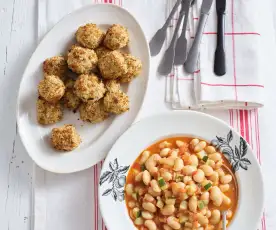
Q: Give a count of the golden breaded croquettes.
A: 15